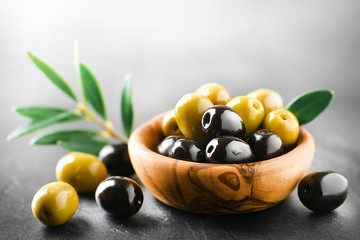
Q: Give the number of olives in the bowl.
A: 11